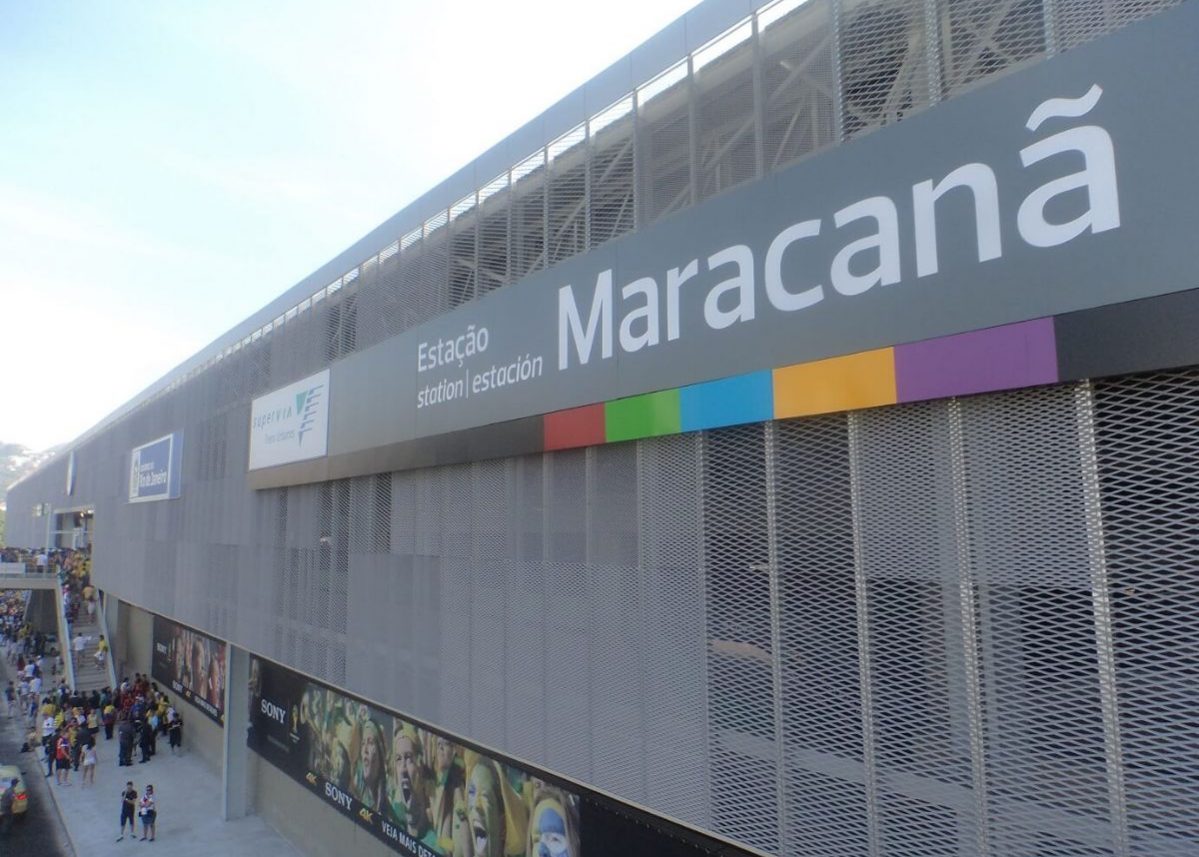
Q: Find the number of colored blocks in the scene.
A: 5